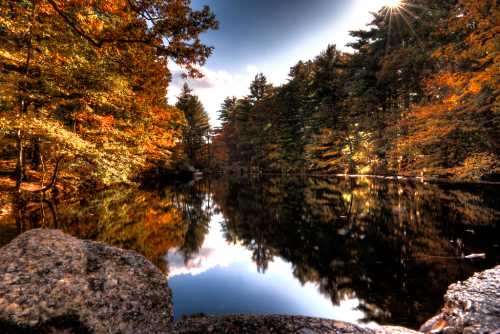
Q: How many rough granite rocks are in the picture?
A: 3